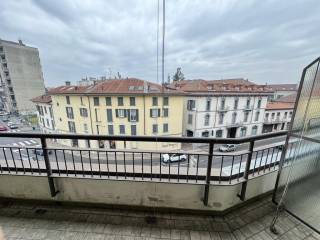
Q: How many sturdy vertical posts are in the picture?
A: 3